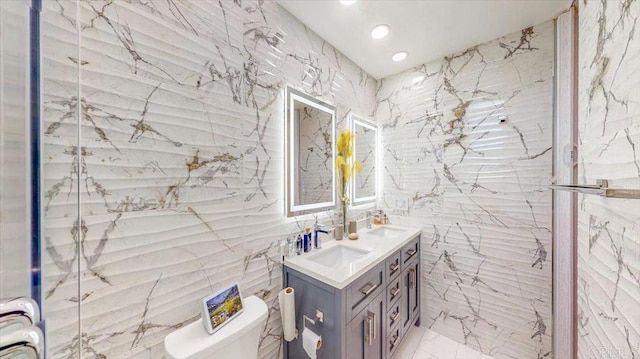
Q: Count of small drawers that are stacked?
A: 4